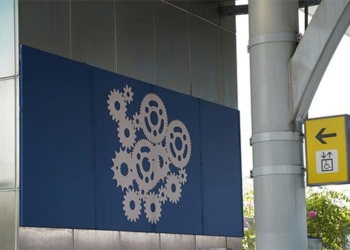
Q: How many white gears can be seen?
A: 15